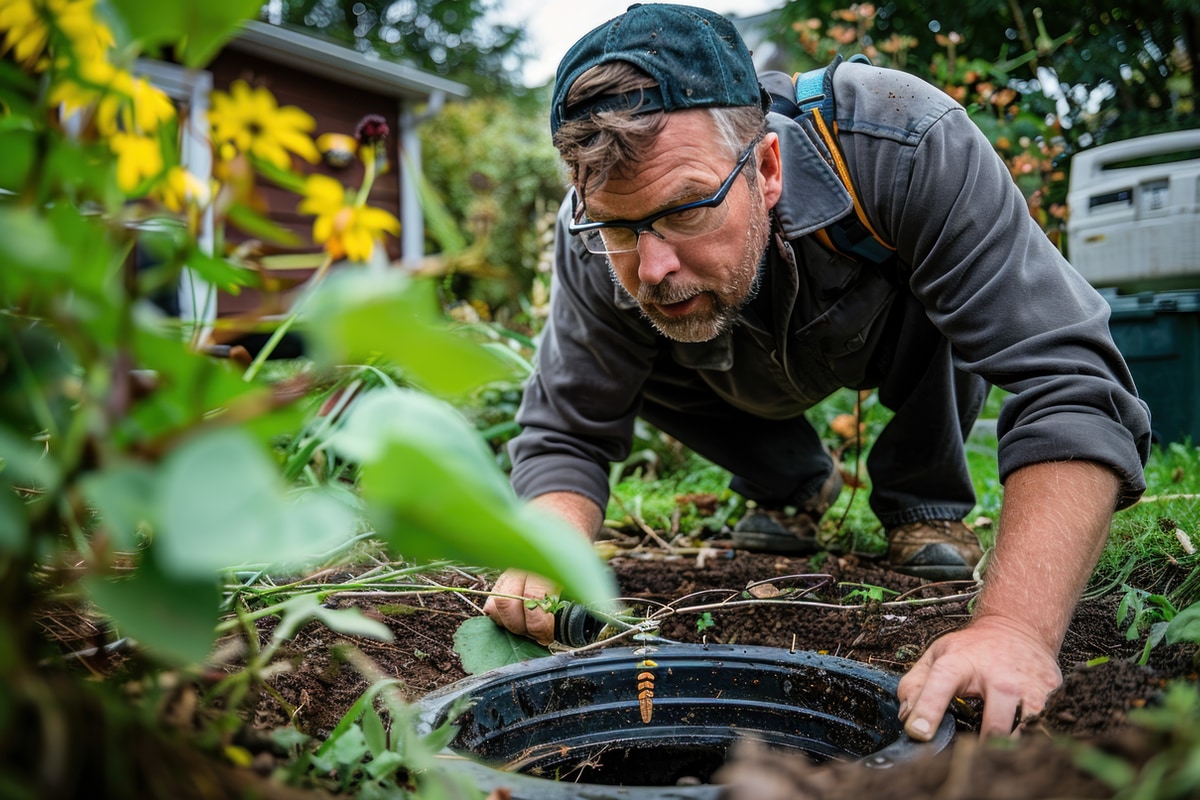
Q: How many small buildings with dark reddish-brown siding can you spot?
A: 1